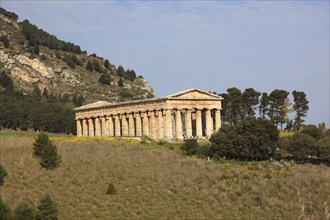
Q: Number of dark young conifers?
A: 7